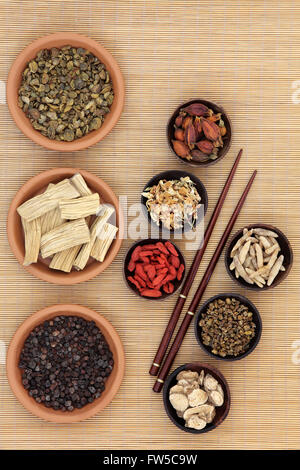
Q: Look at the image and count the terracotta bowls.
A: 3